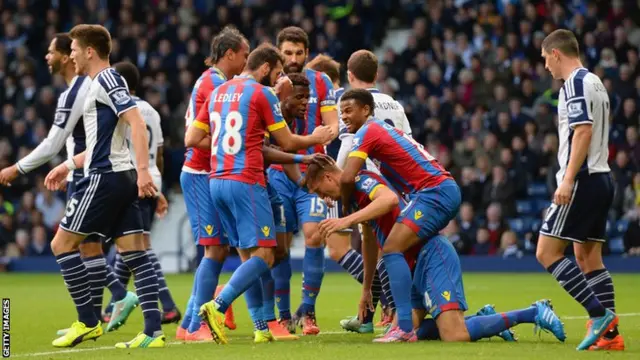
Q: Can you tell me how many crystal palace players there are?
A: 6